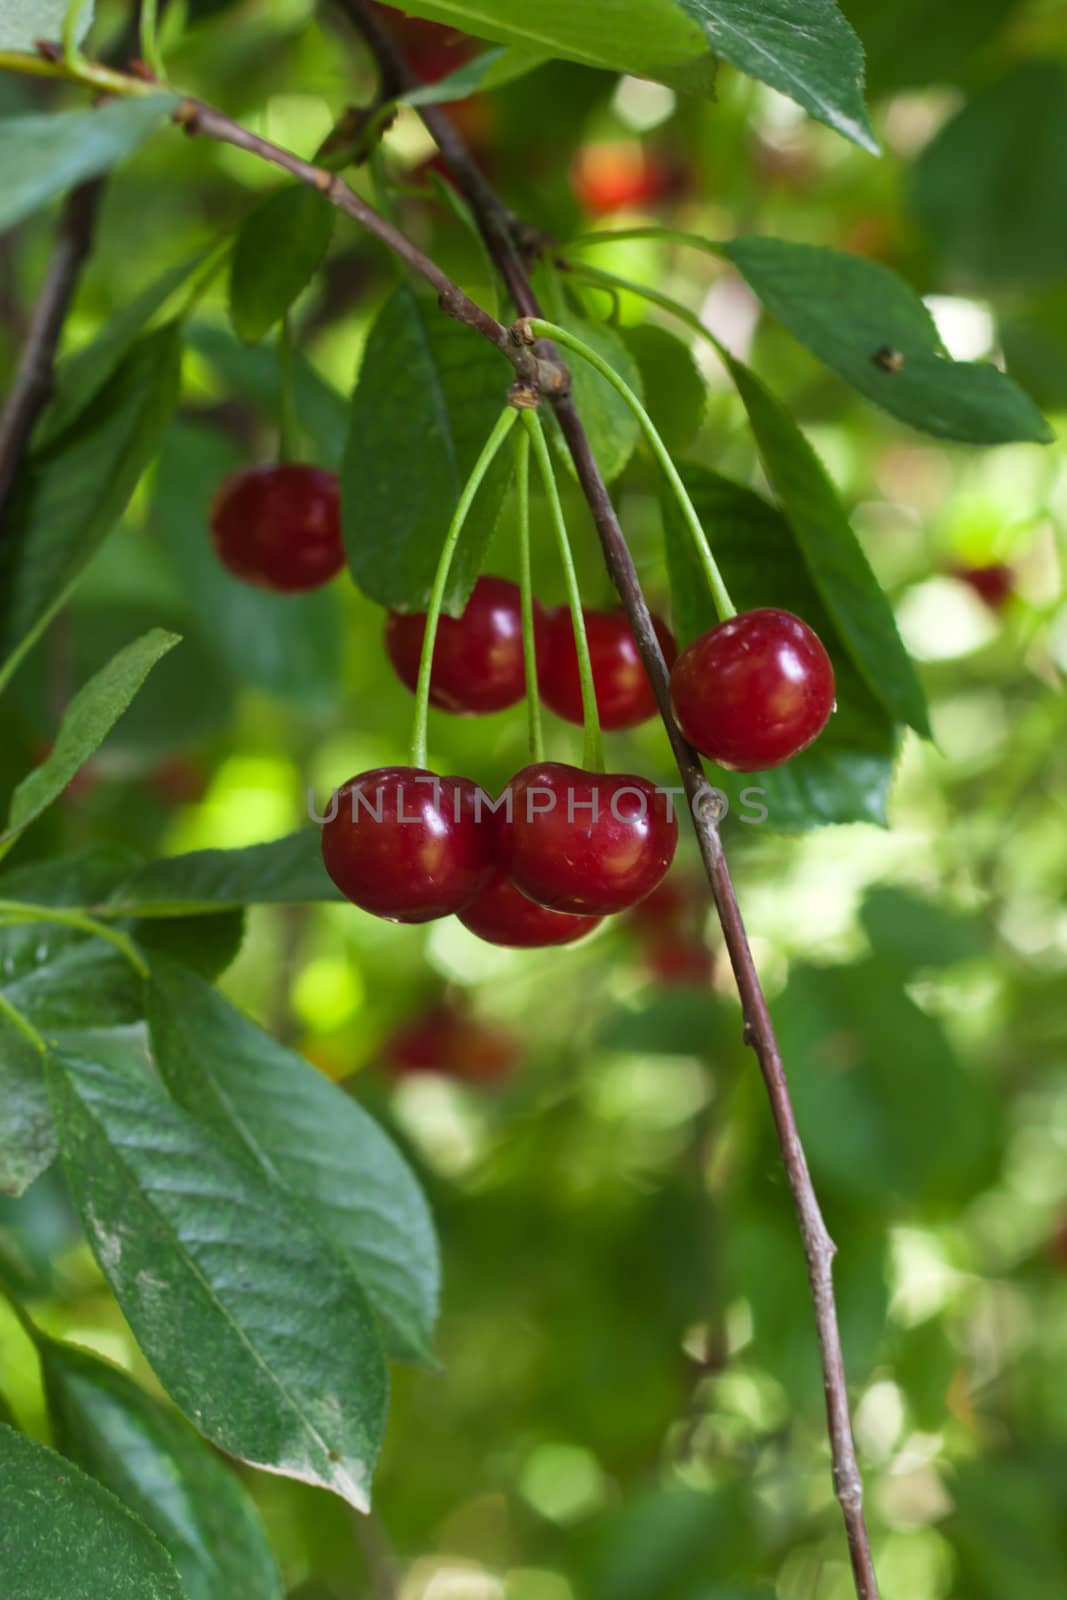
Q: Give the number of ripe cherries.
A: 7